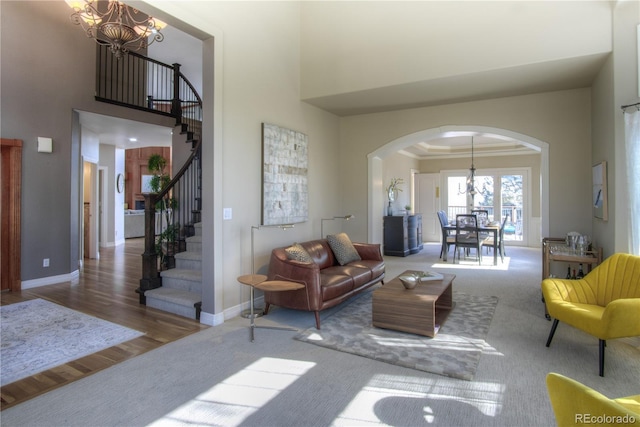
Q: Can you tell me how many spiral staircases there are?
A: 1